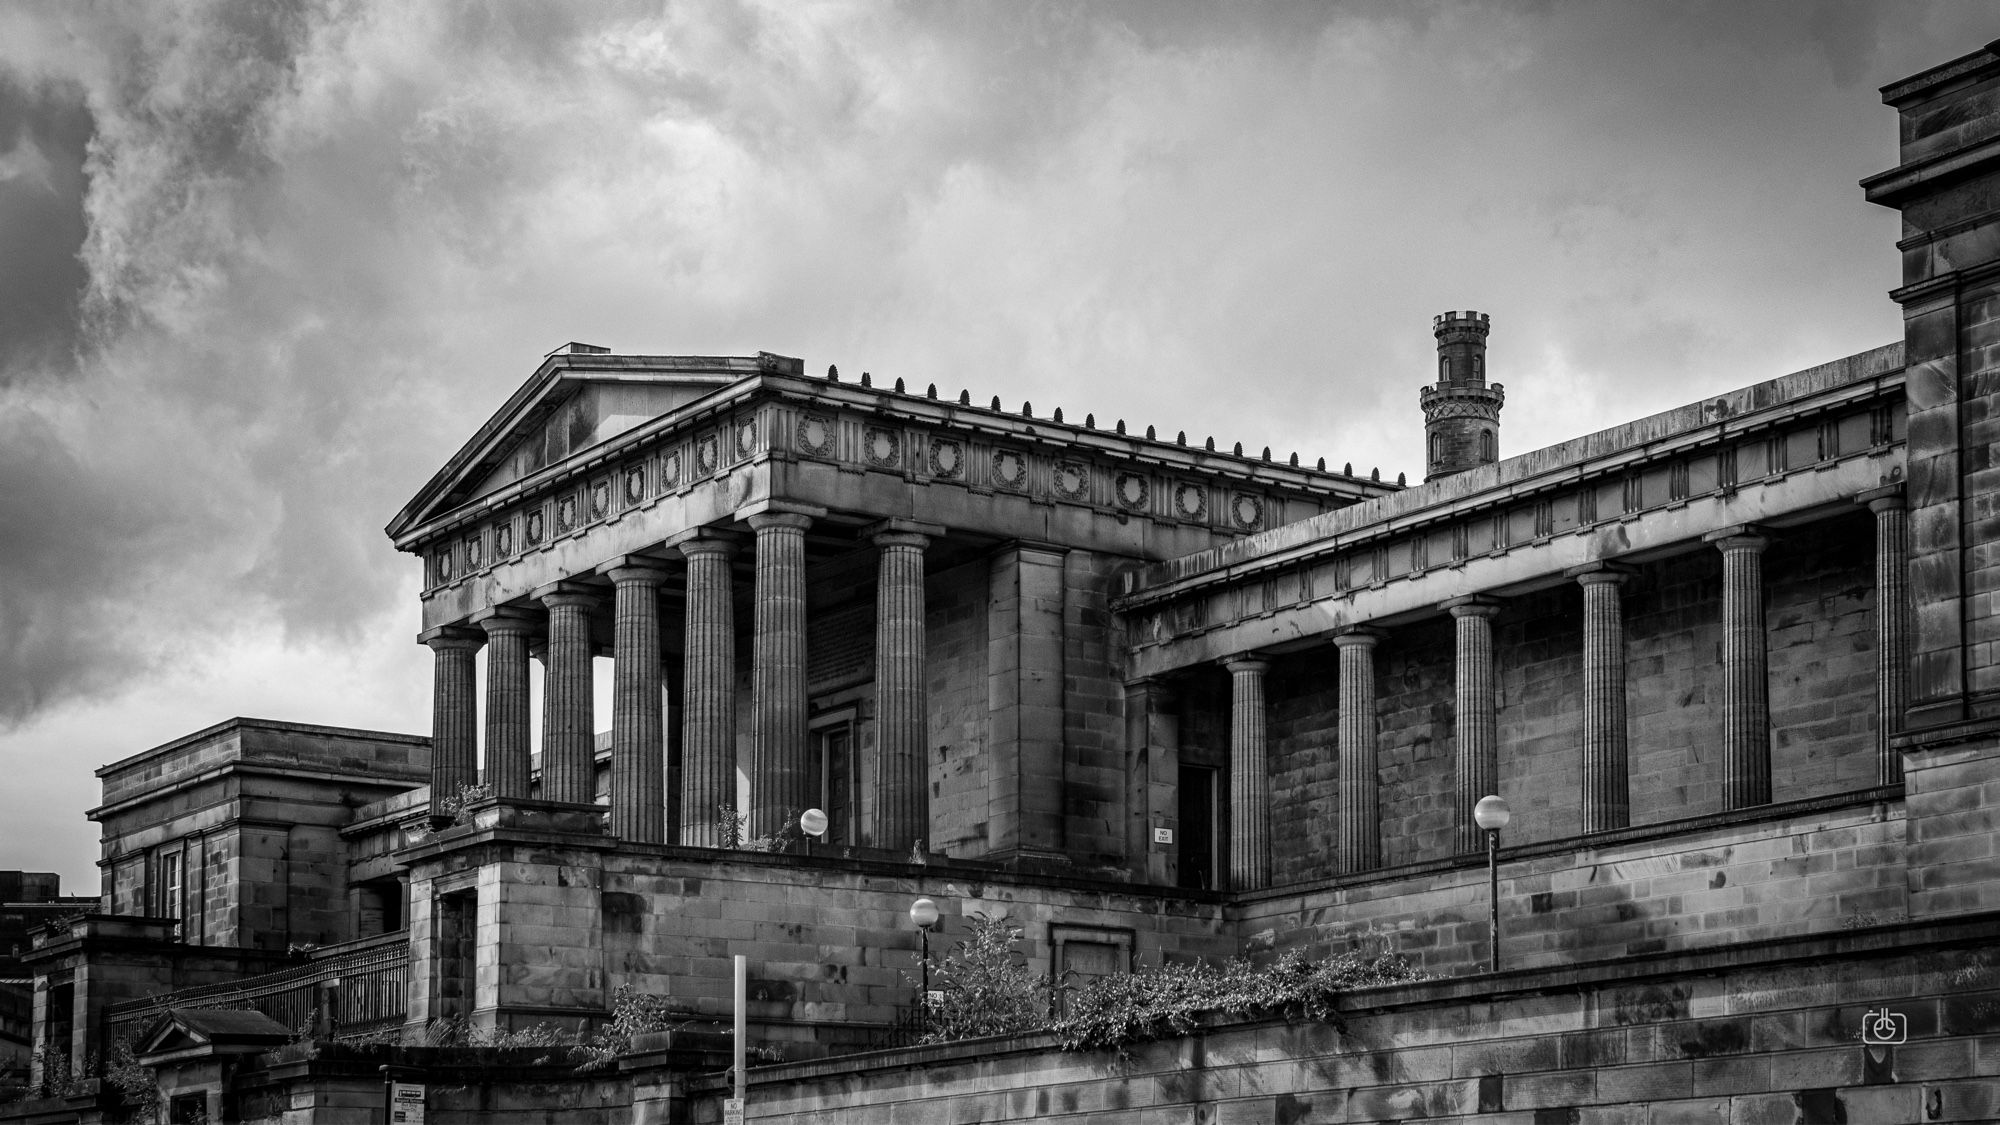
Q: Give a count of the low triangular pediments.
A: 2